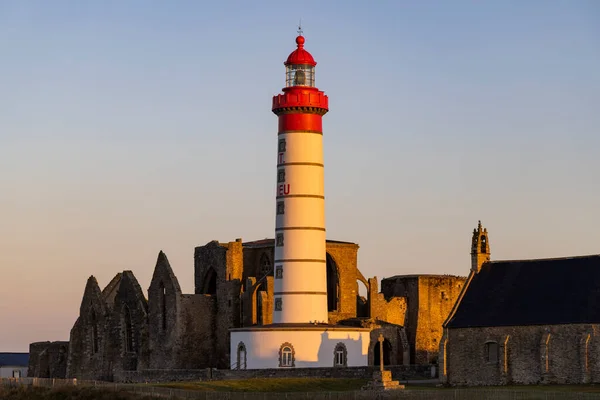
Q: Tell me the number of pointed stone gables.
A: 3